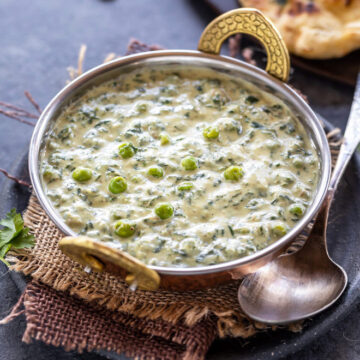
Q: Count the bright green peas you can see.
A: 13